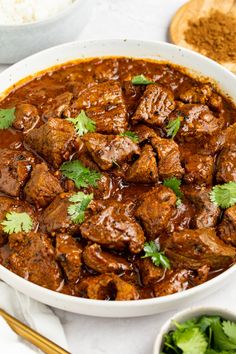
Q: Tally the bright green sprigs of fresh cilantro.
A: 11